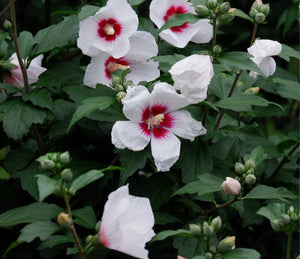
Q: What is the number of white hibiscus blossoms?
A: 8